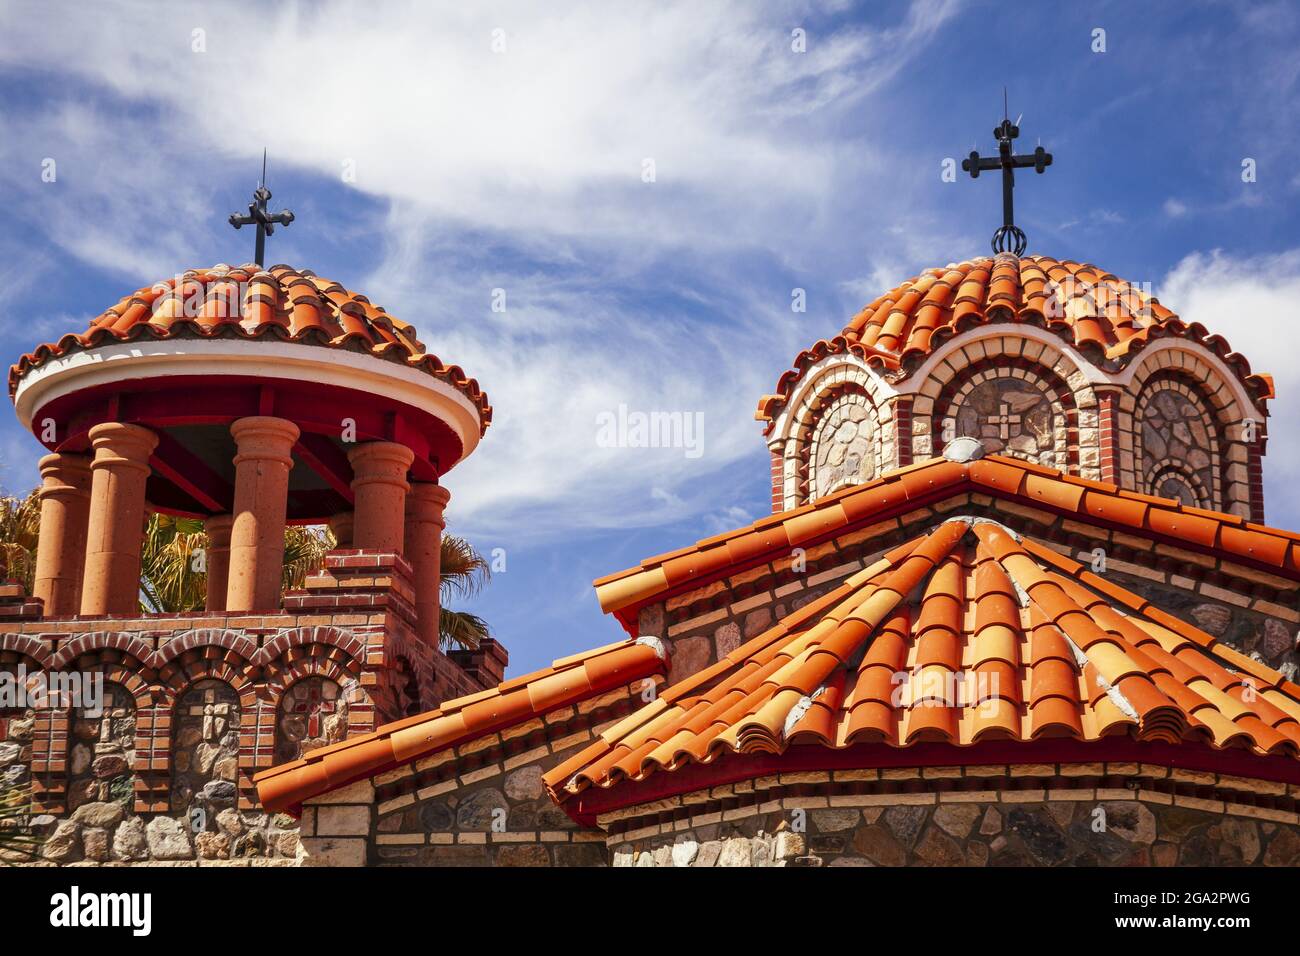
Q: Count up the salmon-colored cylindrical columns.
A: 7